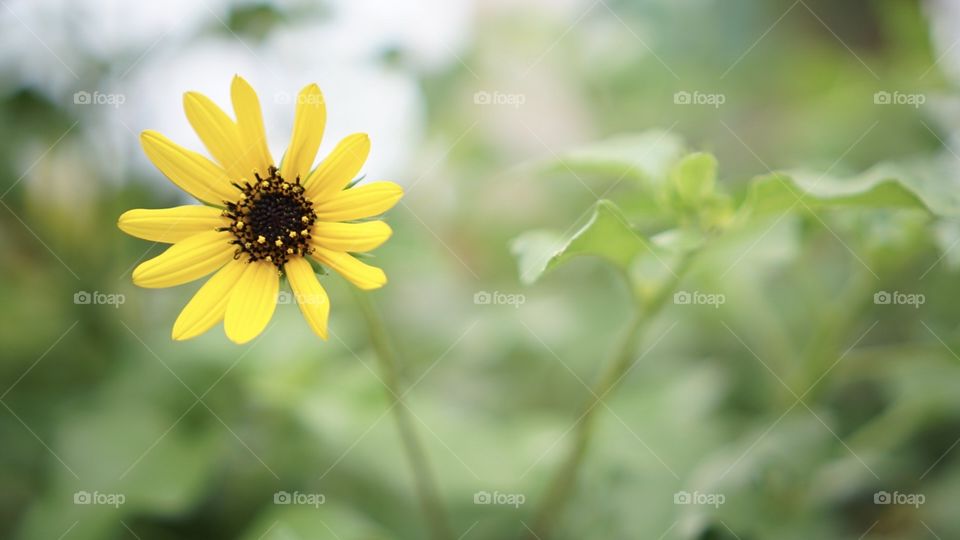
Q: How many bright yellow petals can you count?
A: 13